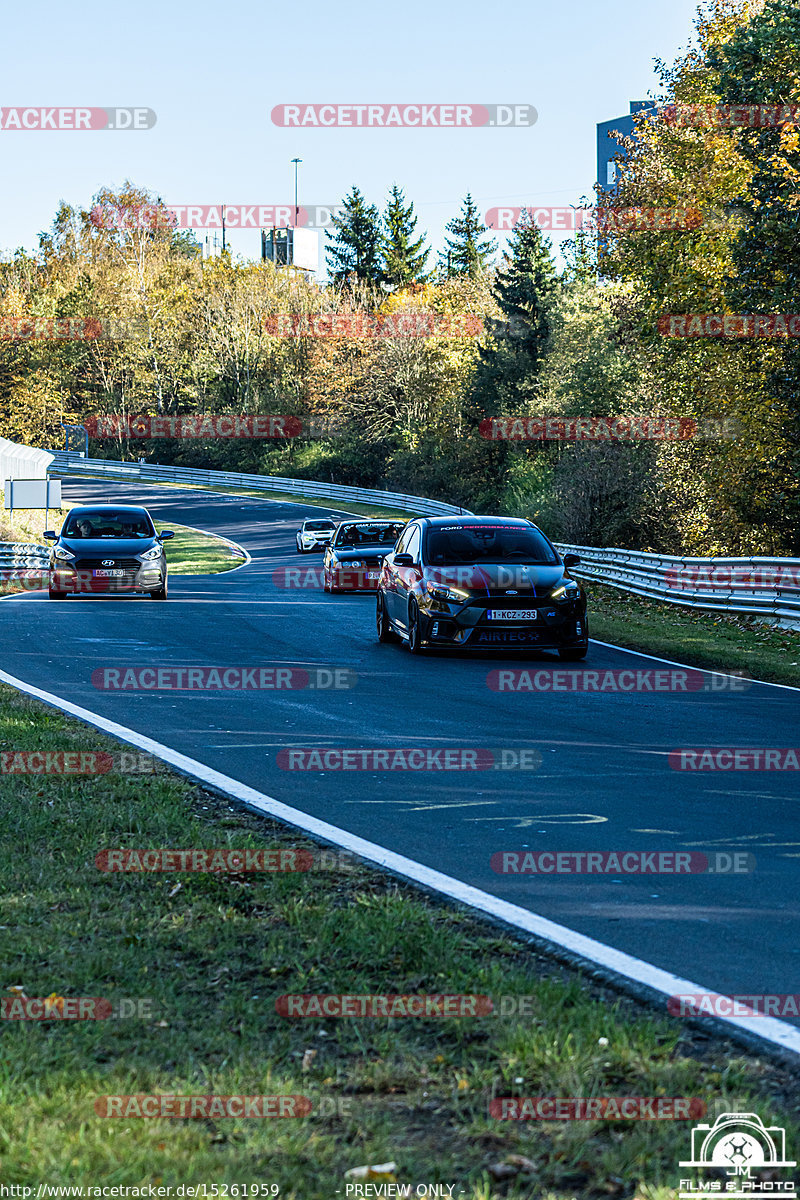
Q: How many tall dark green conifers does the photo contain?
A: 4